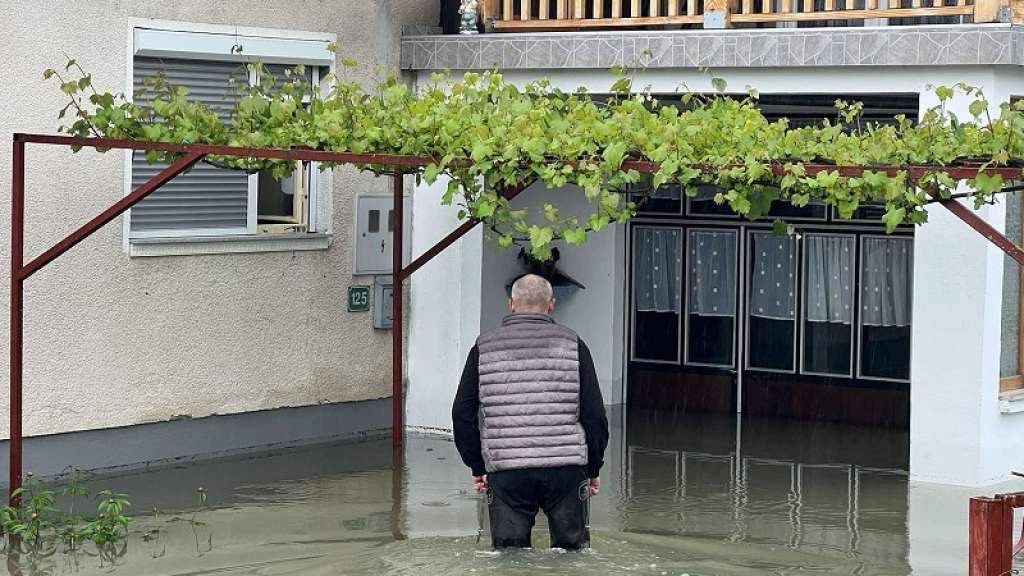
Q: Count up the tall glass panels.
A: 5